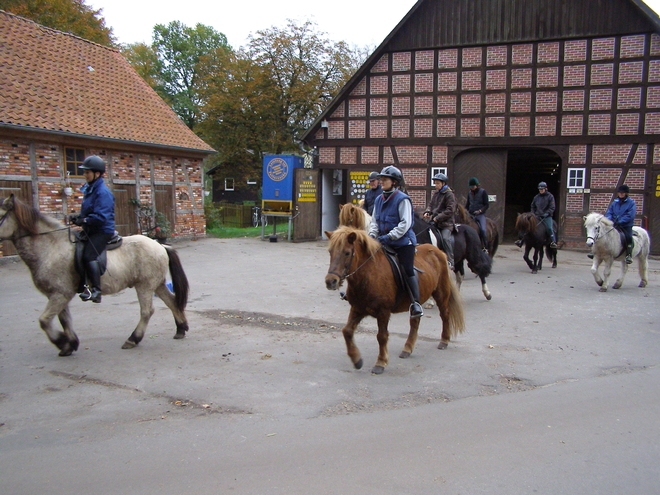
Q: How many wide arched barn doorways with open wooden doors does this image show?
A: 1